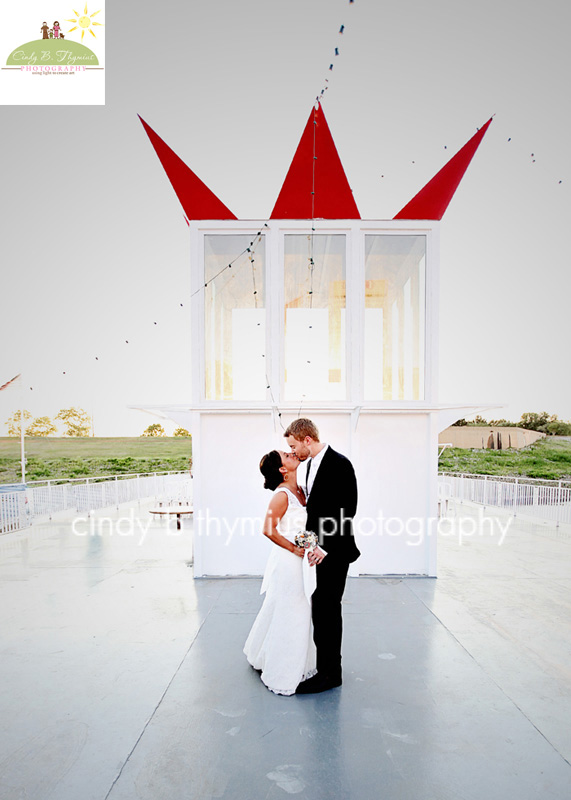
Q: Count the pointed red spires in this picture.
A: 3